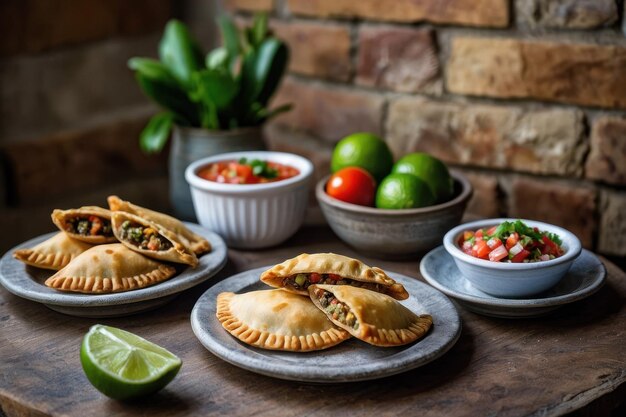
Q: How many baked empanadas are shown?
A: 8